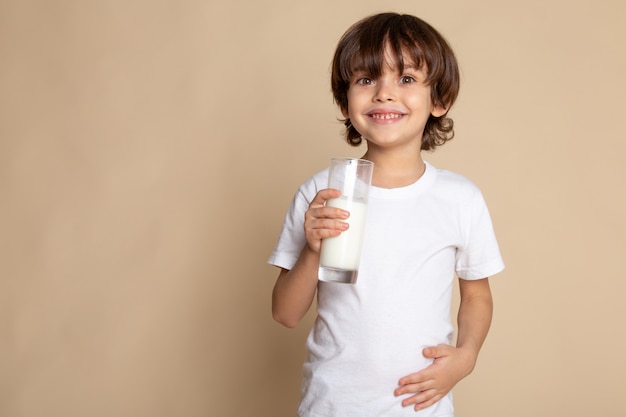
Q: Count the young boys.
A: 1